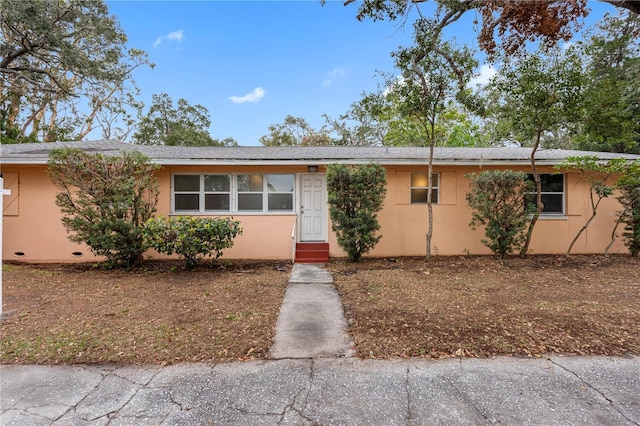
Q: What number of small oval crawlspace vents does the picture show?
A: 2